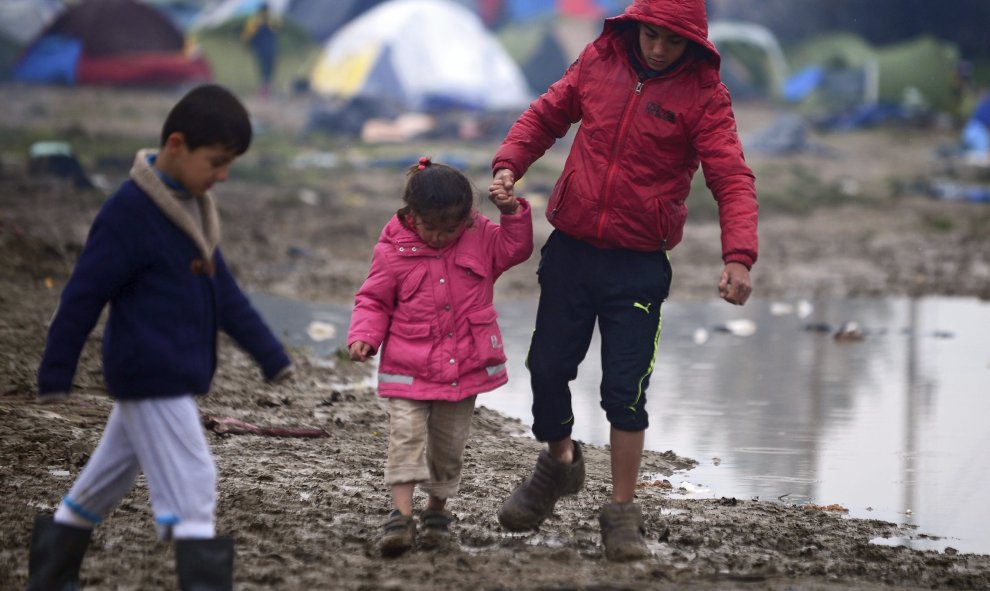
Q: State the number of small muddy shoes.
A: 2